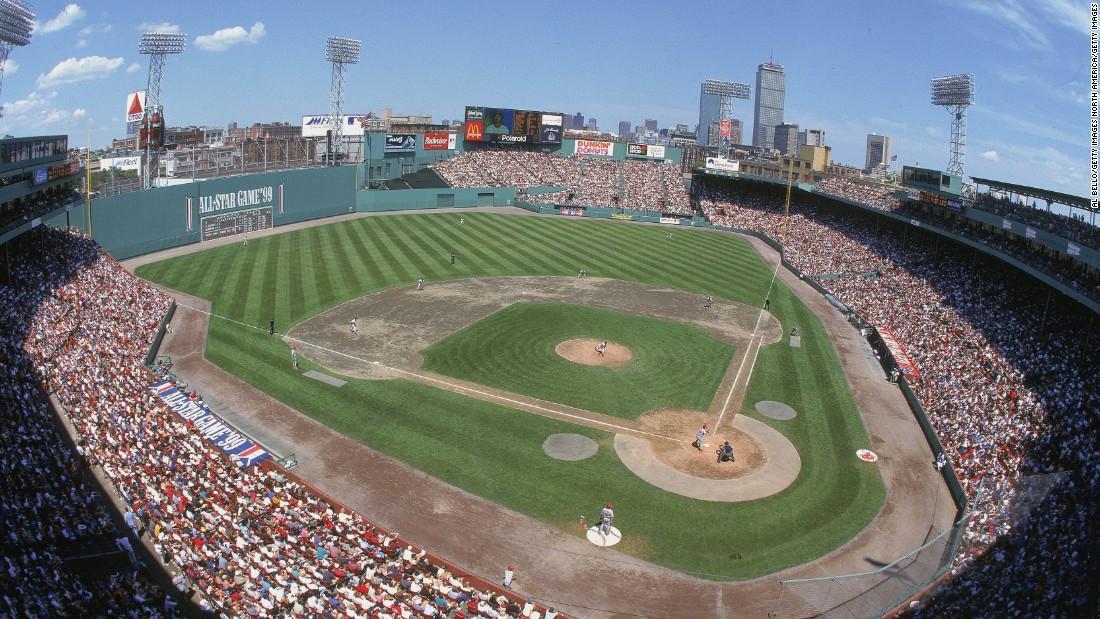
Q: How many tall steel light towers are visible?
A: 5